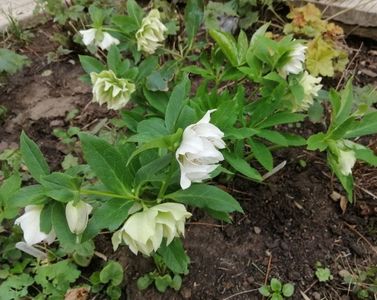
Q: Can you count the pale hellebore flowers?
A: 10